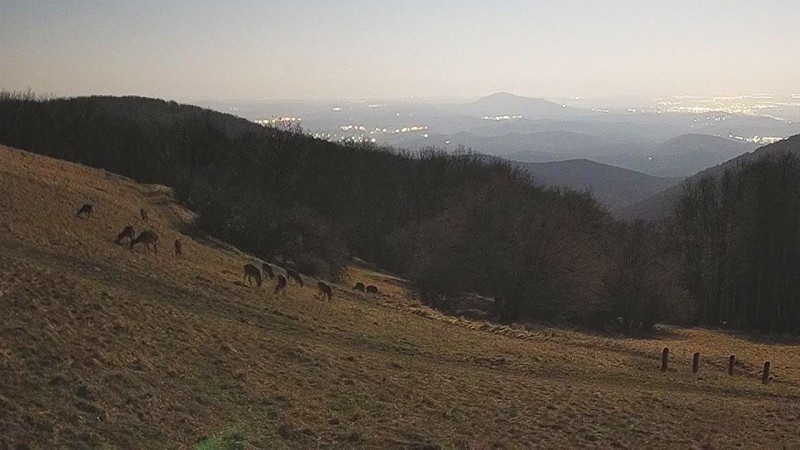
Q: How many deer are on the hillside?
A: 12